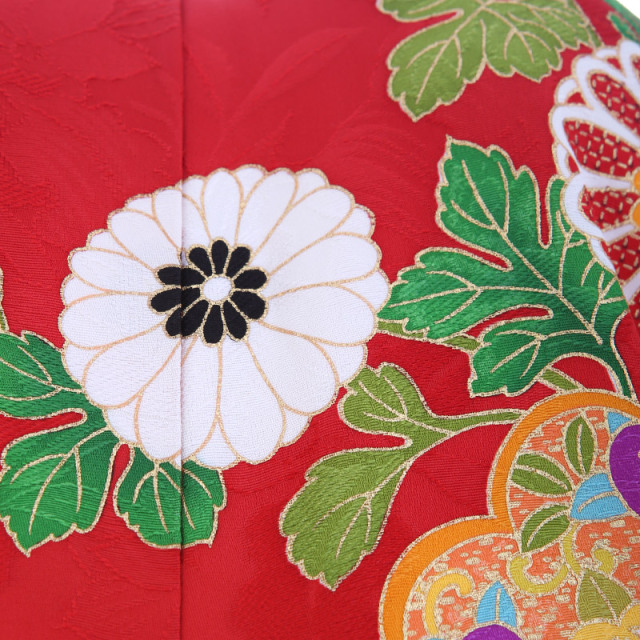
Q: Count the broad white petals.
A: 13